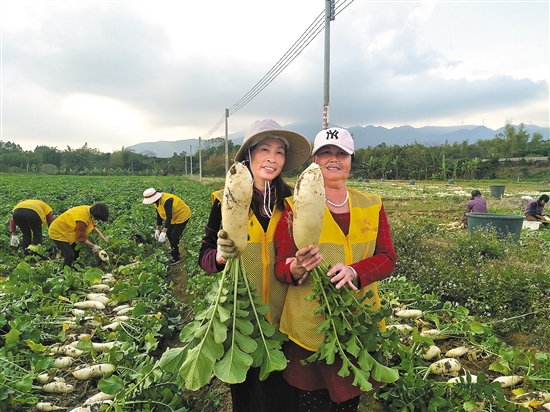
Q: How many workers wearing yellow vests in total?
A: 5